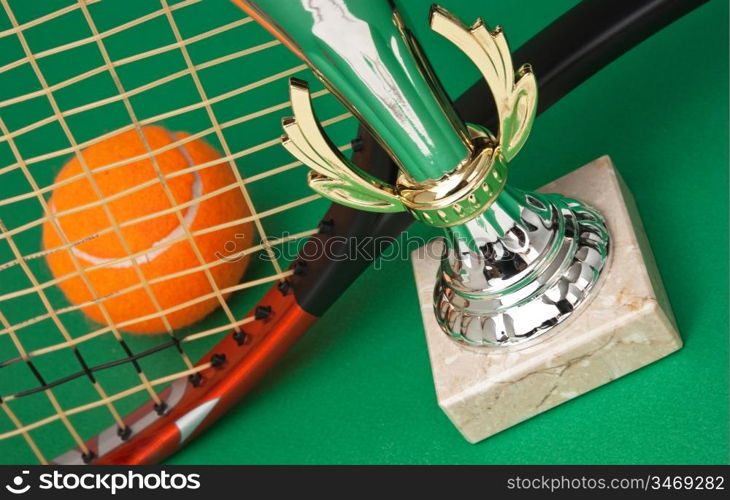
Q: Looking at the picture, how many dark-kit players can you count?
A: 0